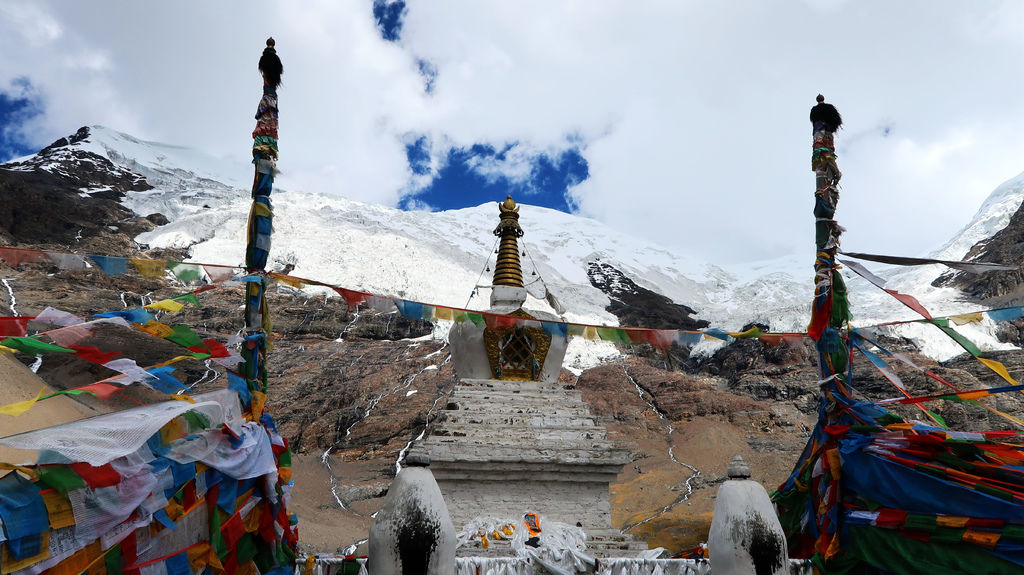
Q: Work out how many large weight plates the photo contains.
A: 0